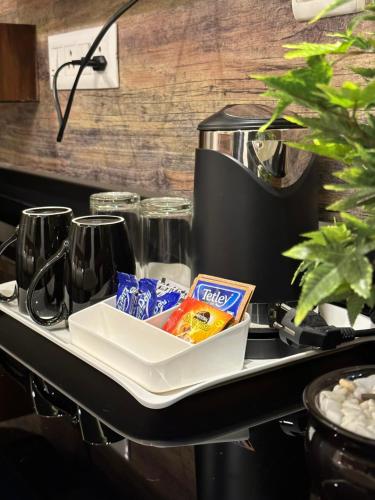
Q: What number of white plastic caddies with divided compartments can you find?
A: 1